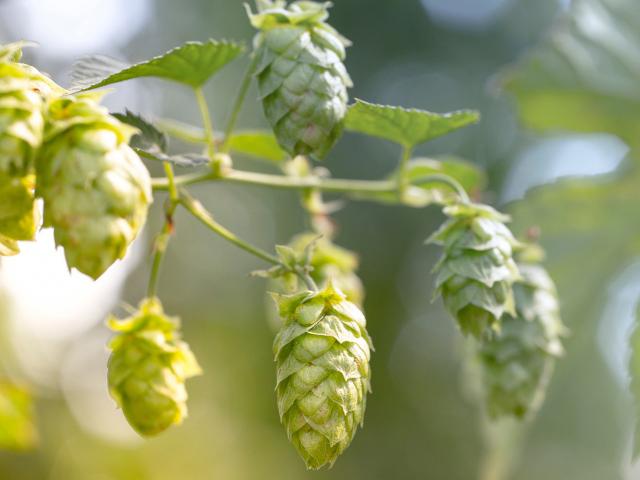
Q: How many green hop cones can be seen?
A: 8